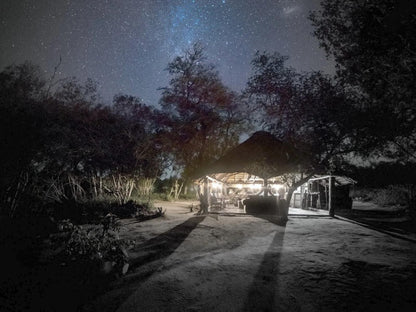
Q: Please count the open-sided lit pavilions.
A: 1